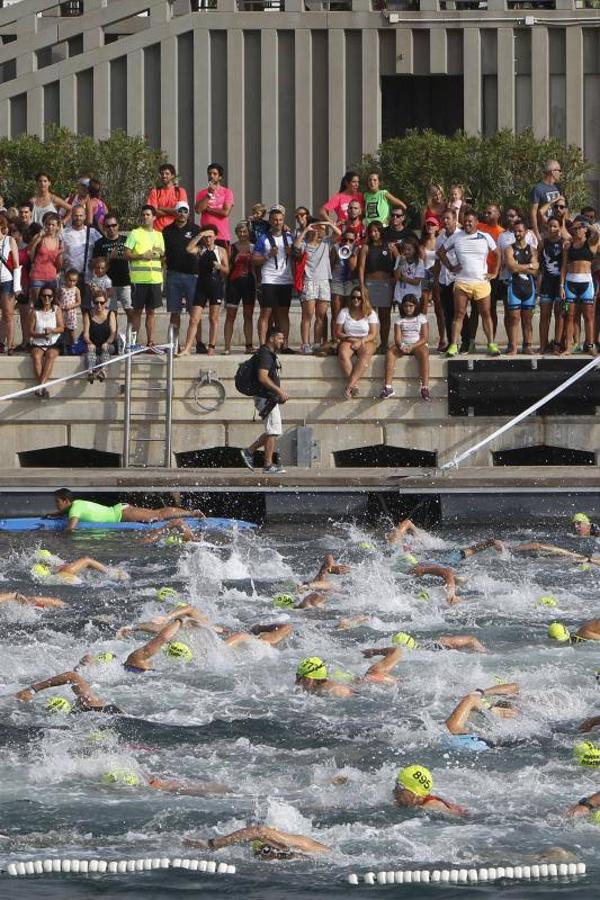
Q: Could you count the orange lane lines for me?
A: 0